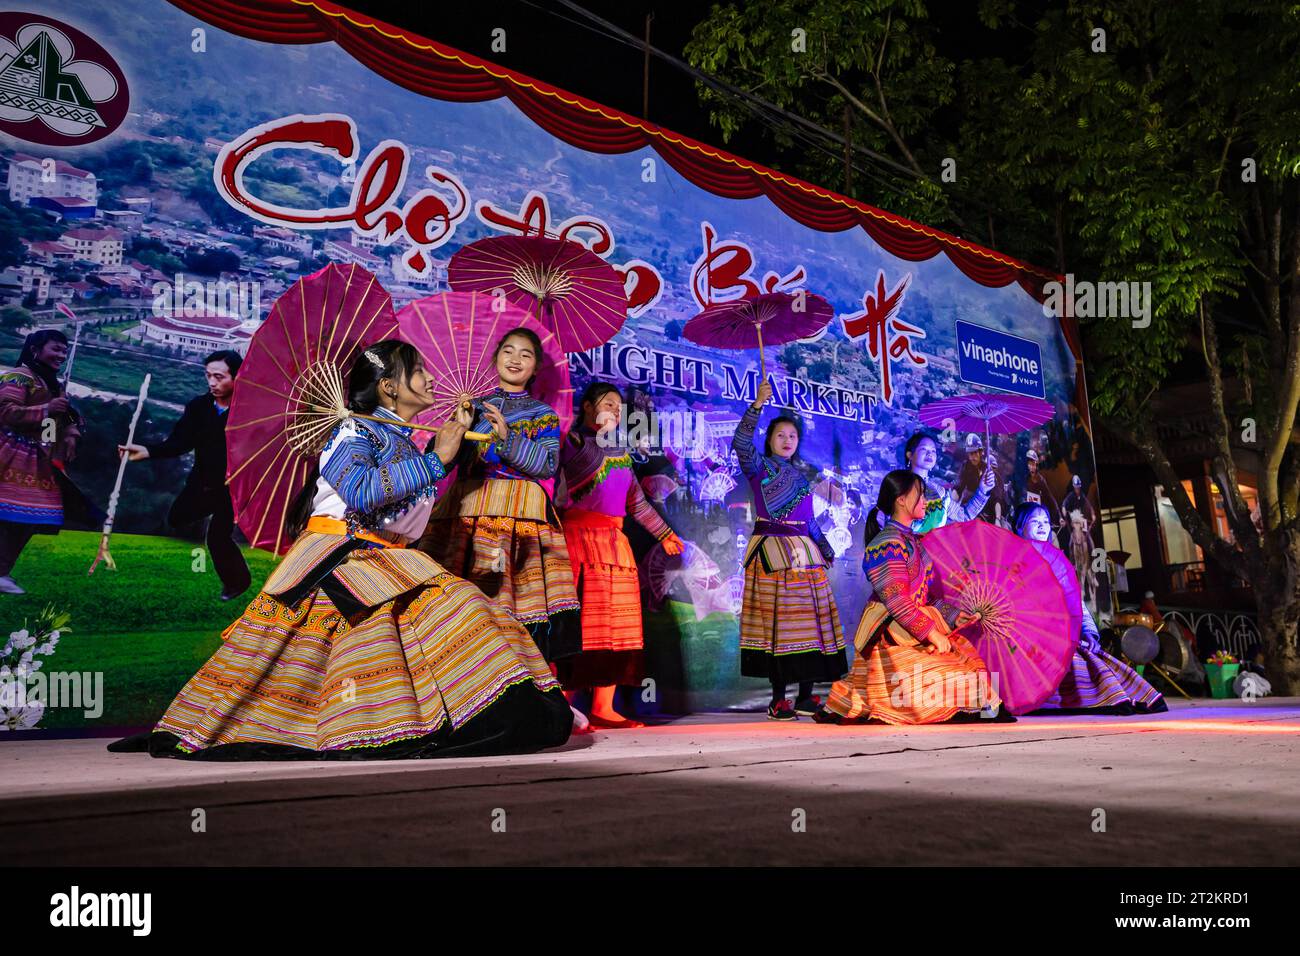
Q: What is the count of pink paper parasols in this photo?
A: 7